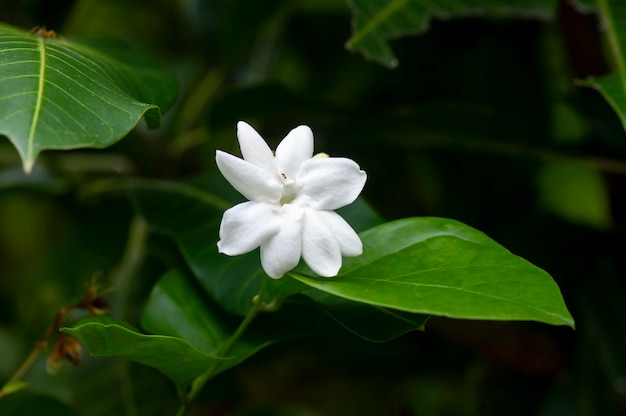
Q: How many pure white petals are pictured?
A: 8